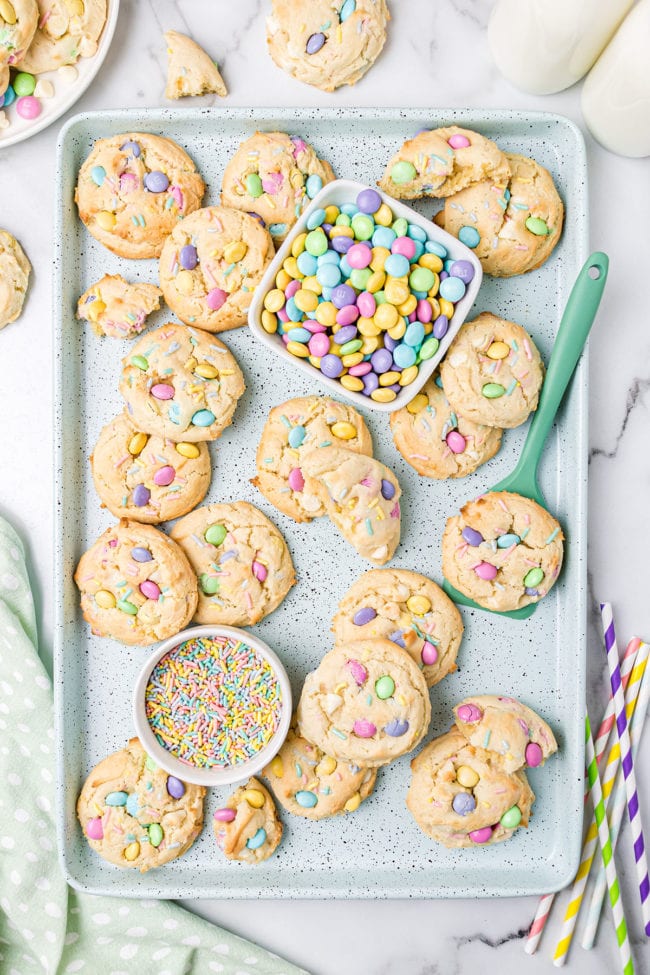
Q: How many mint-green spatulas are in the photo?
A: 1